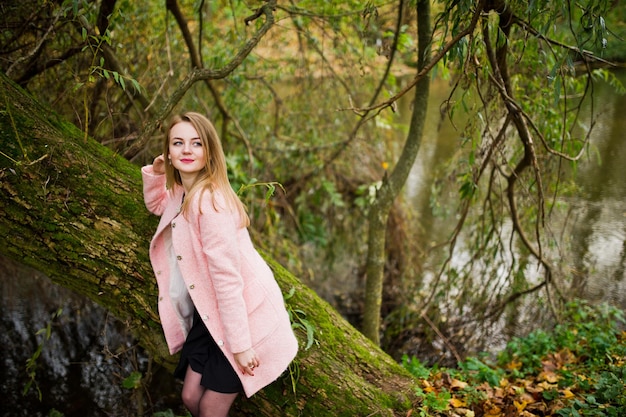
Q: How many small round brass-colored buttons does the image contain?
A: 6